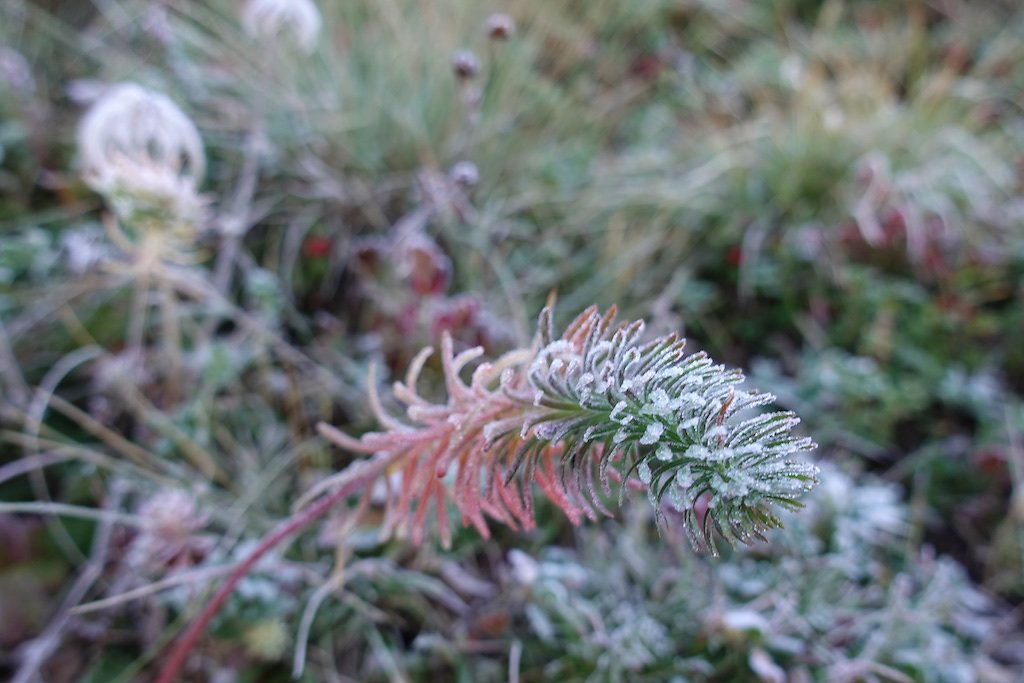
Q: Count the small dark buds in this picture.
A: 3